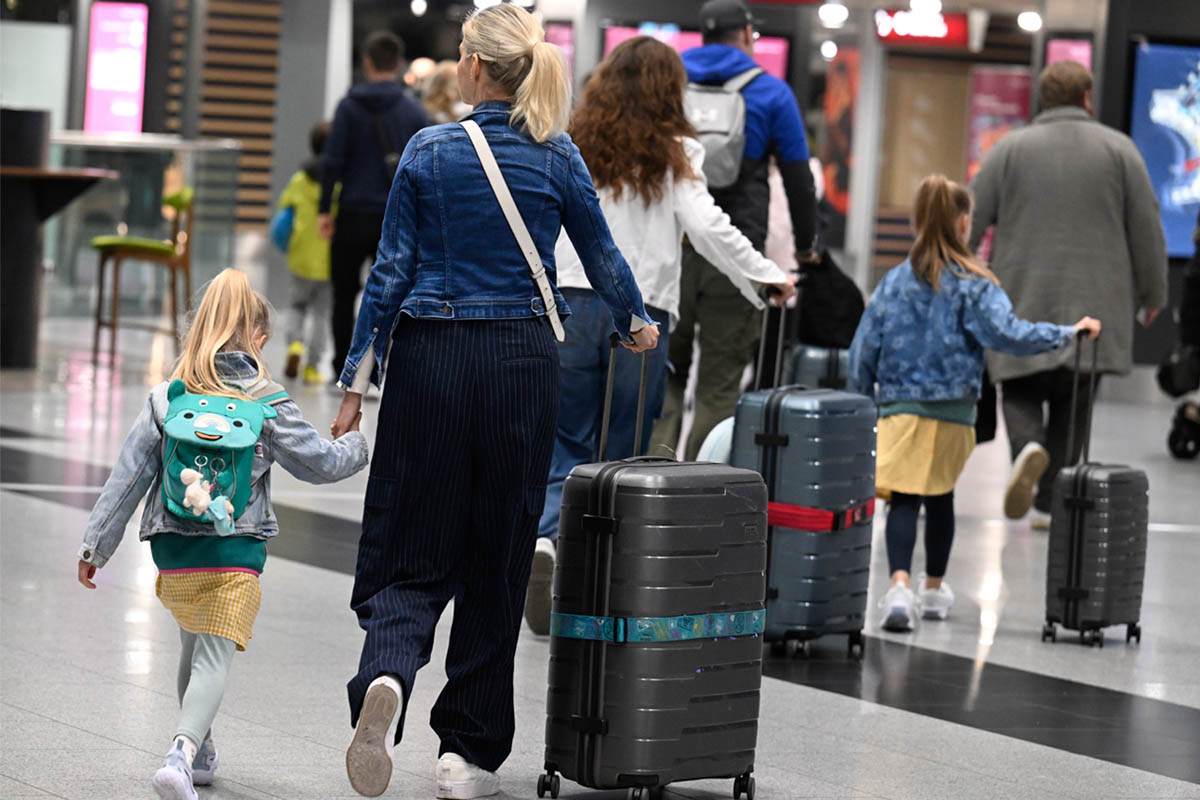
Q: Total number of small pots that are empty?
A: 0